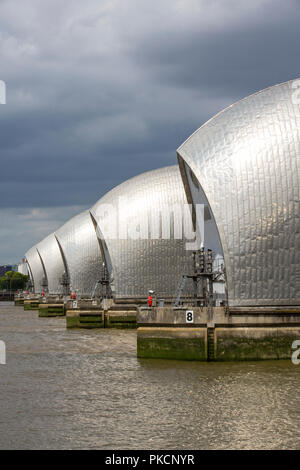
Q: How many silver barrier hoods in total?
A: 5